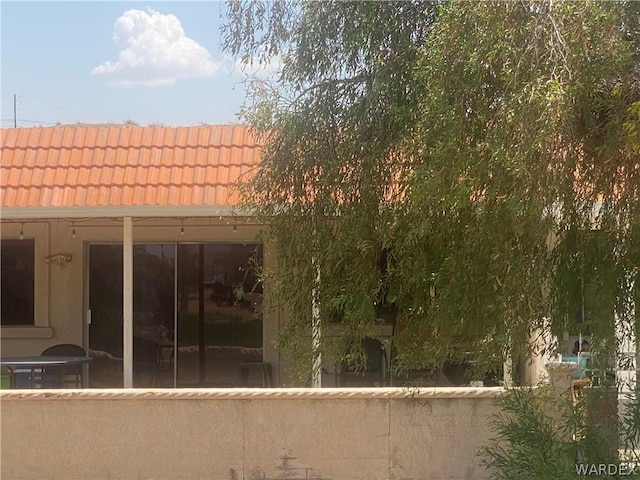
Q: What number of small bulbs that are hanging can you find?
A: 4